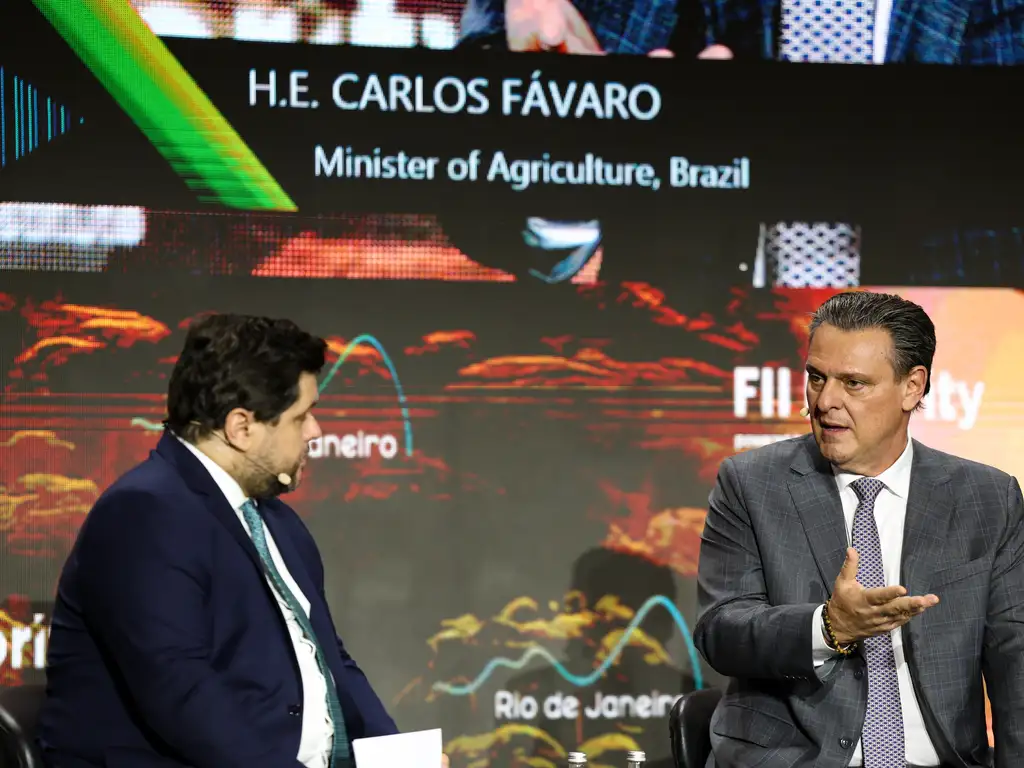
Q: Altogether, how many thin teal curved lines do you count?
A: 2